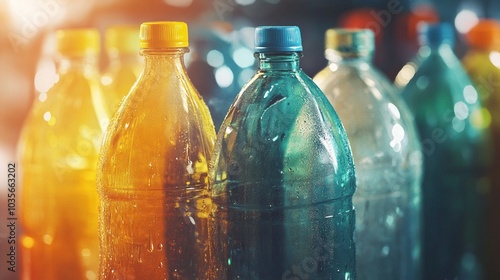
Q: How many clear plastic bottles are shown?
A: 1